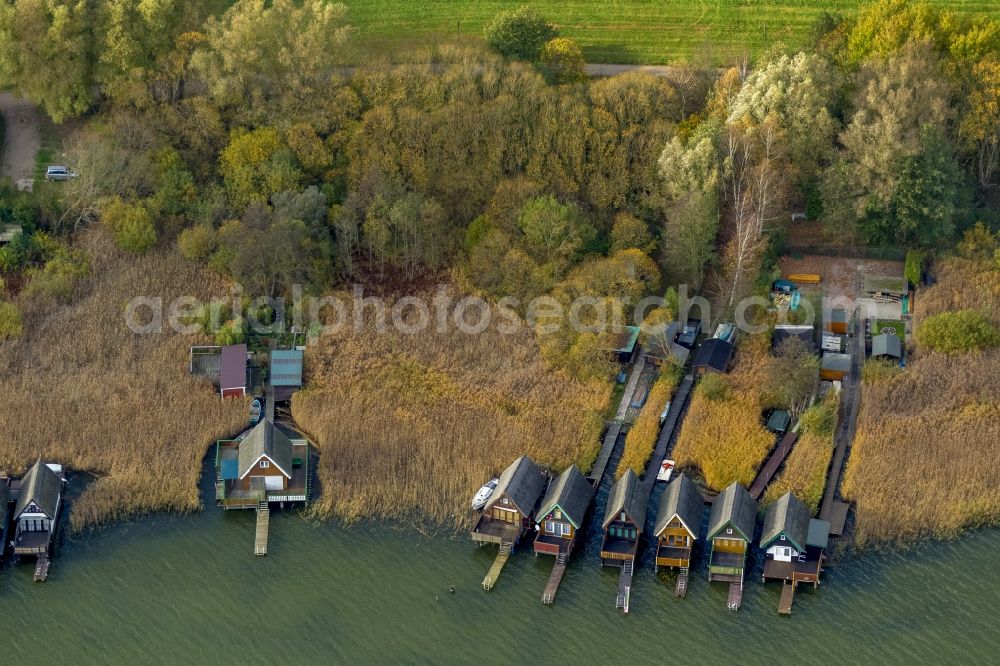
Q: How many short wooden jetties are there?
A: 8